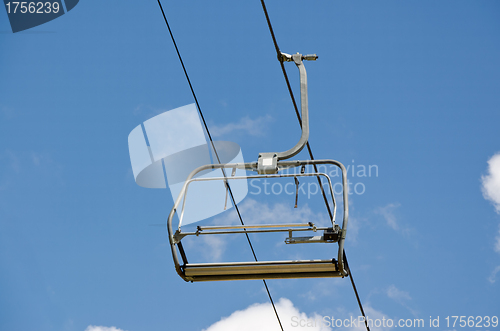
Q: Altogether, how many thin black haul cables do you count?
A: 2